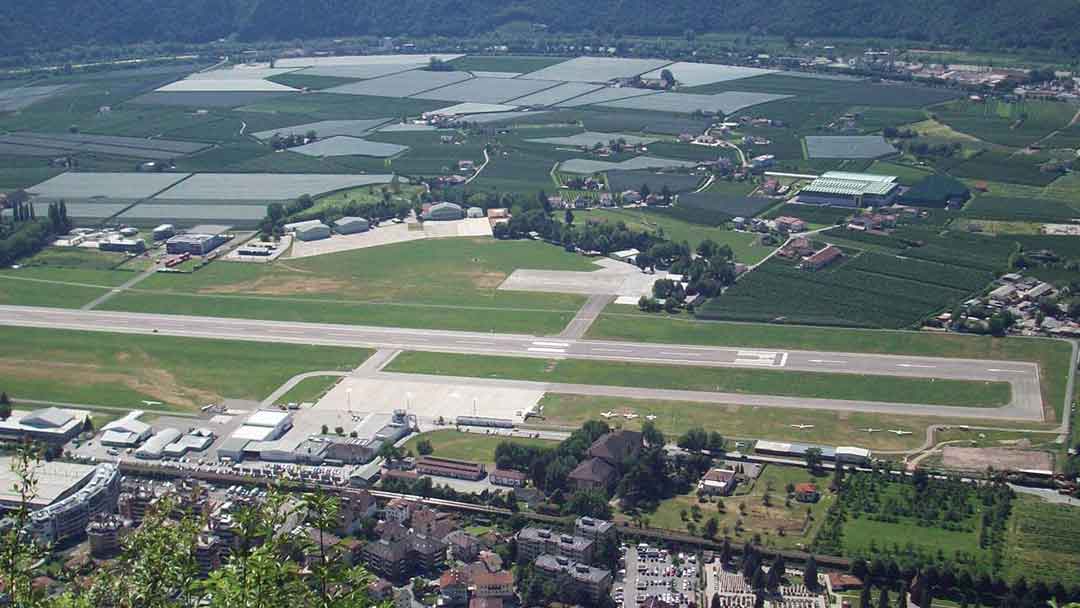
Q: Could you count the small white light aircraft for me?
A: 7